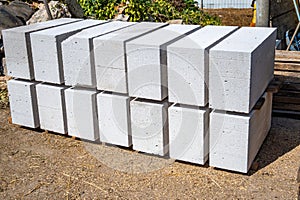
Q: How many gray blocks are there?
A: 14